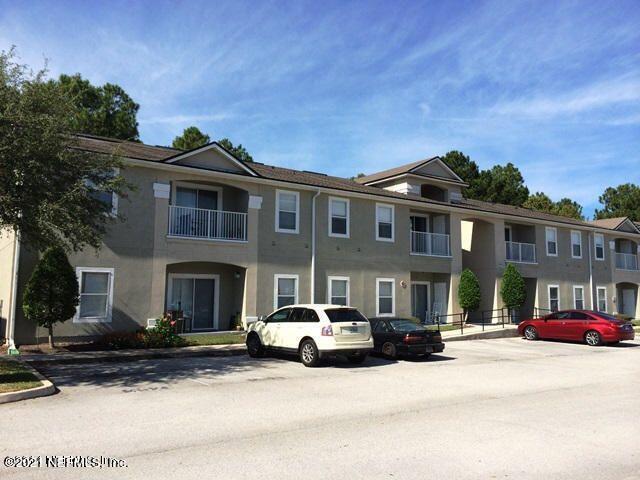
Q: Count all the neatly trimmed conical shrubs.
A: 3